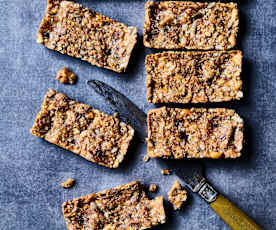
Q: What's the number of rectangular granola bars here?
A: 6